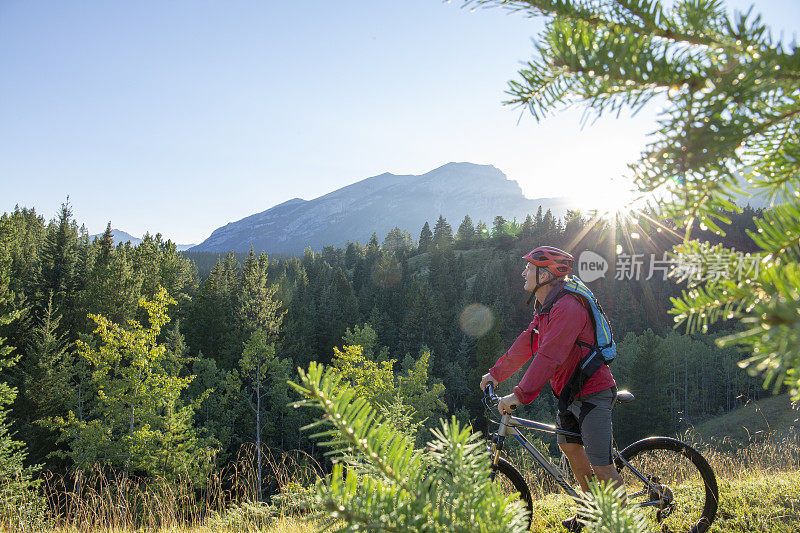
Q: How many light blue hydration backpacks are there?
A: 1